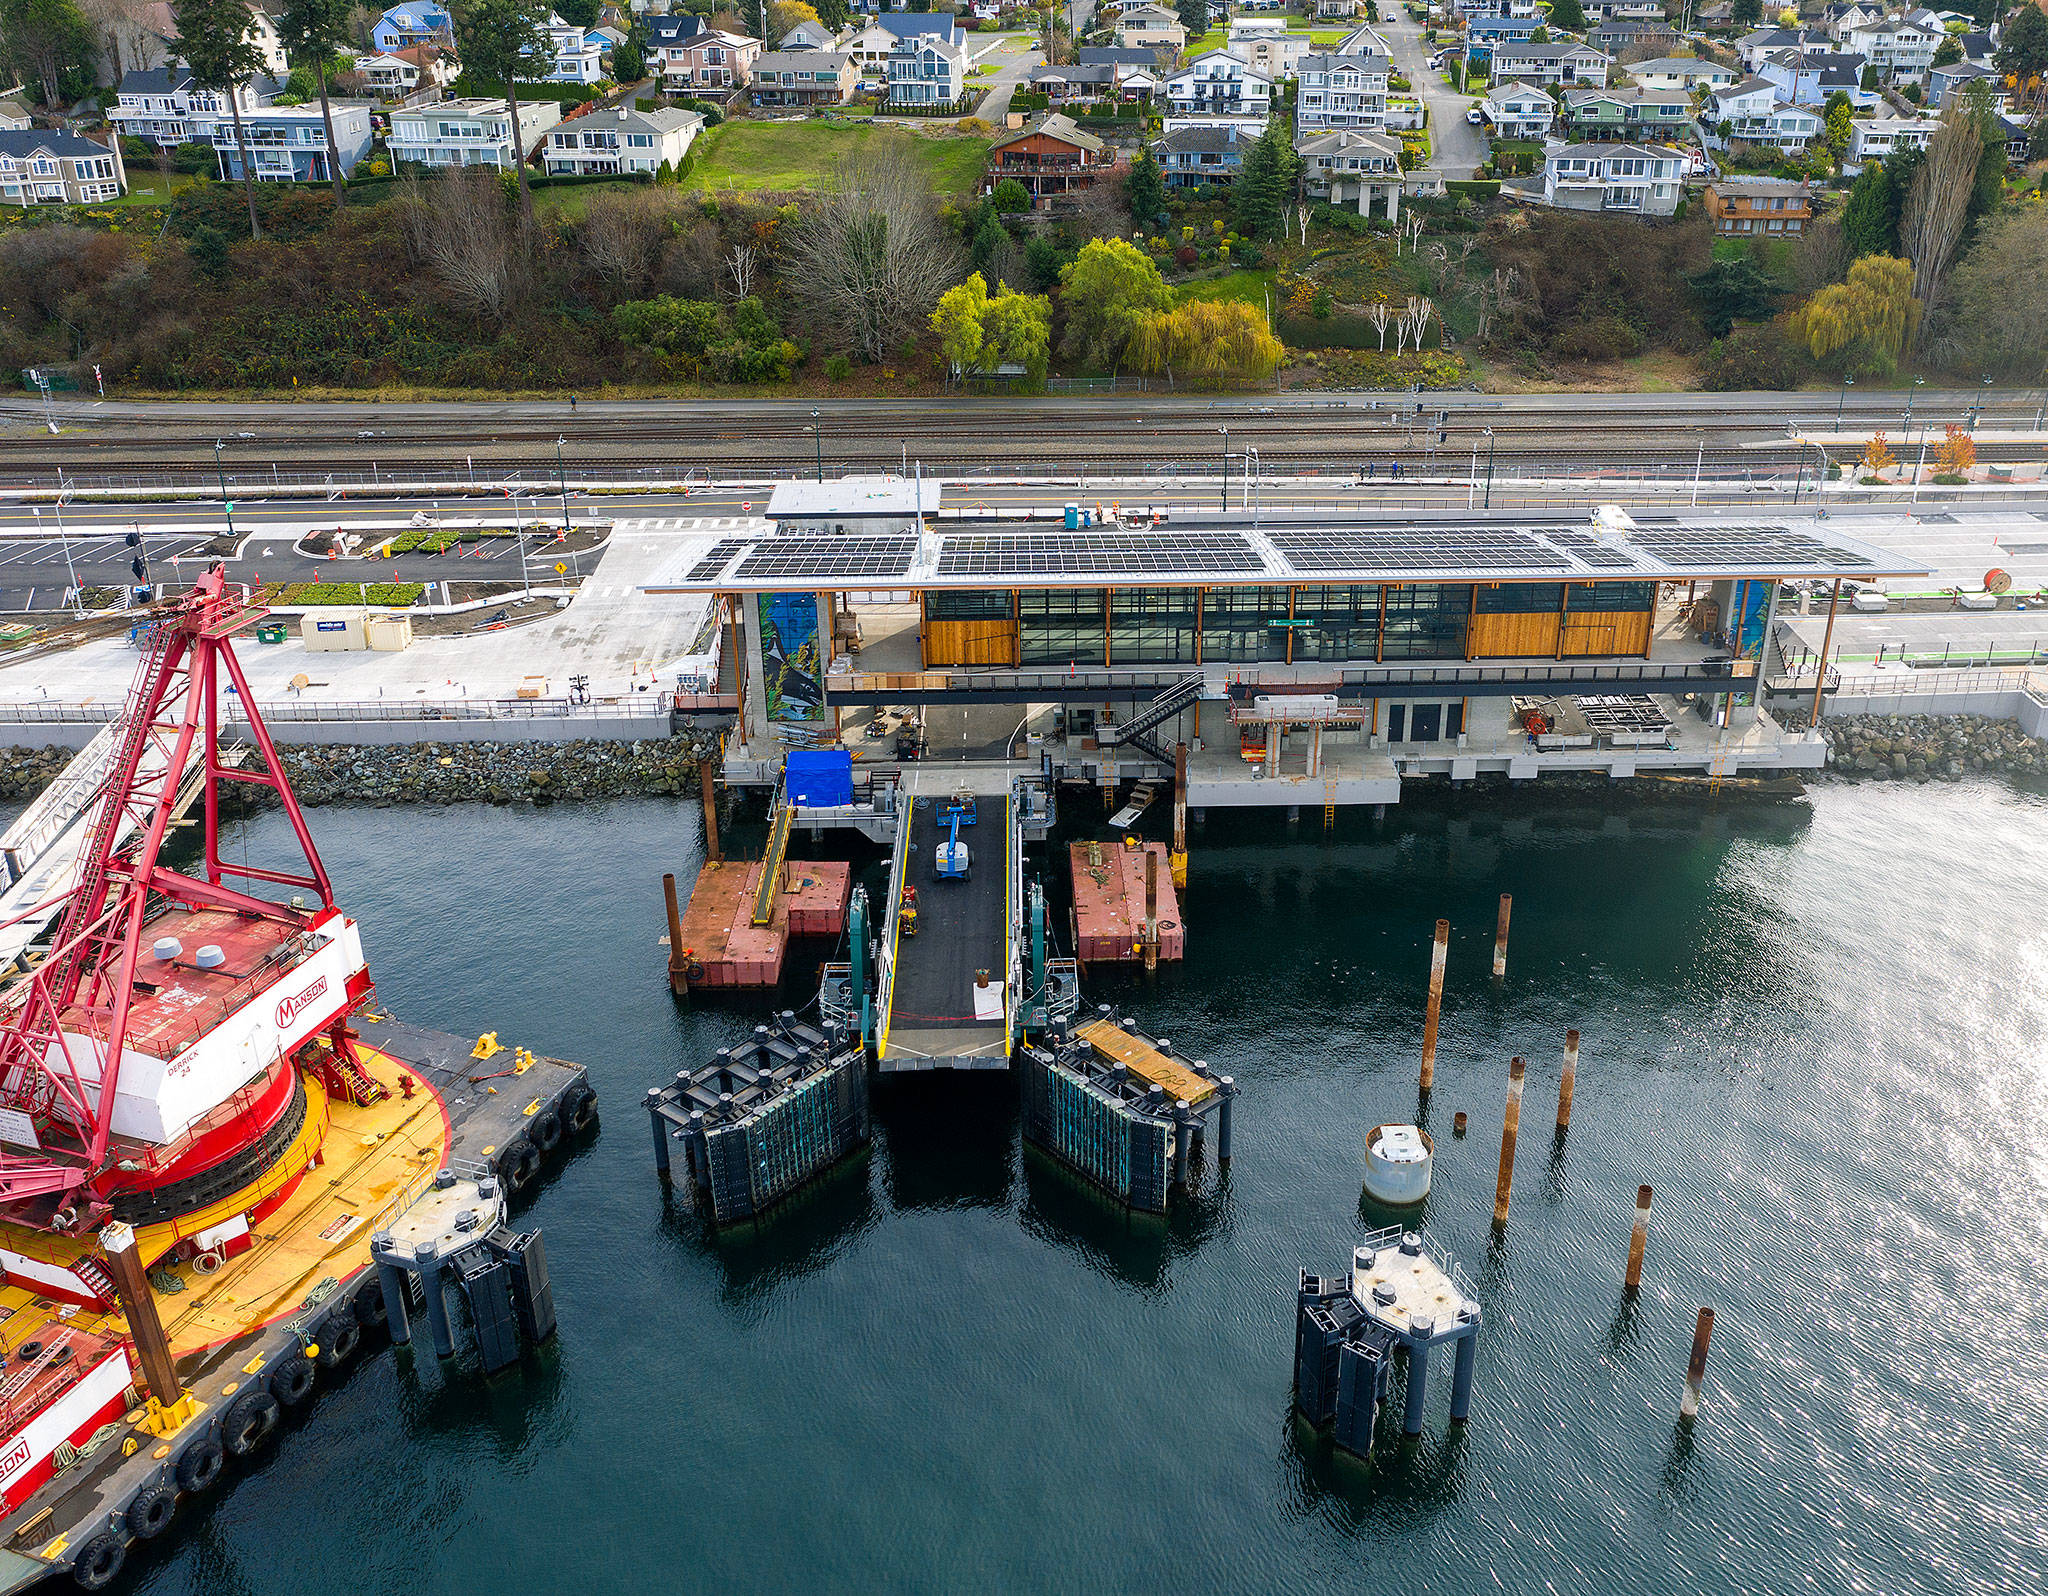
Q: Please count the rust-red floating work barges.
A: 2